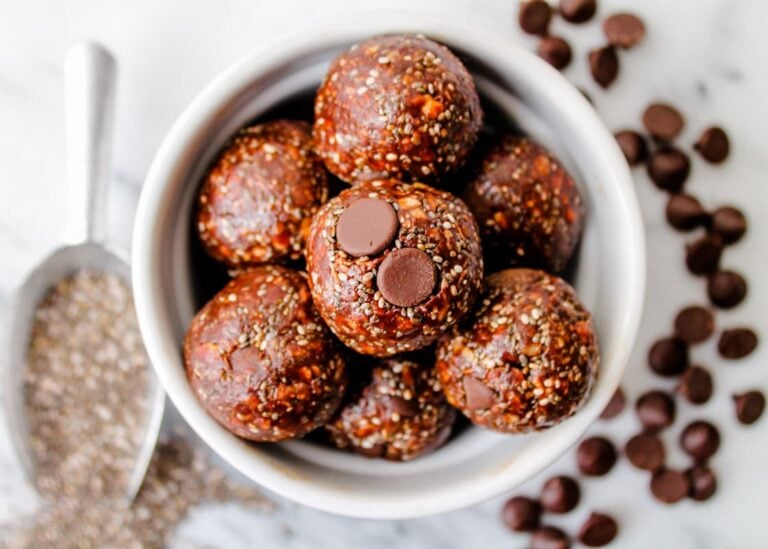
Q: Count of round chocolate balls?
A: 7